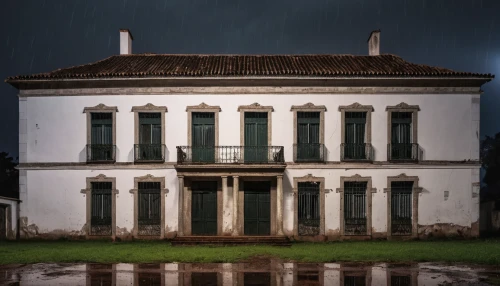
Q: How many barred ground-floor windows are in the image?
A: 5